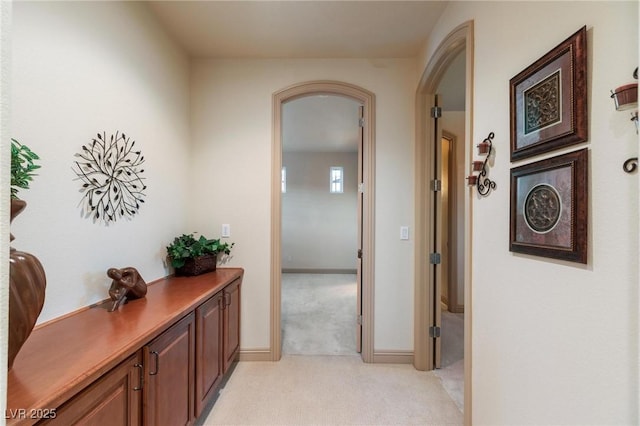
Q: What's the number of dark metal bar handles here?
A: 4